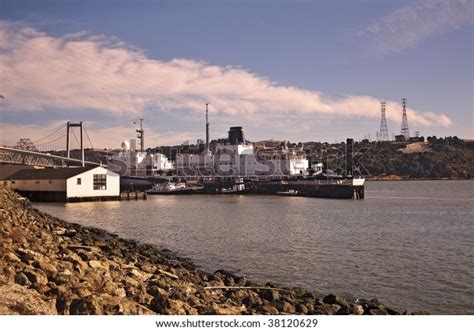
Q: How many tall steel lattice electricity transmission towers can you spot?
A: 2